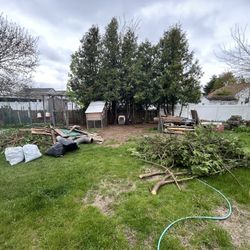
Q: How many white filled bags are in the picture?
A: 2